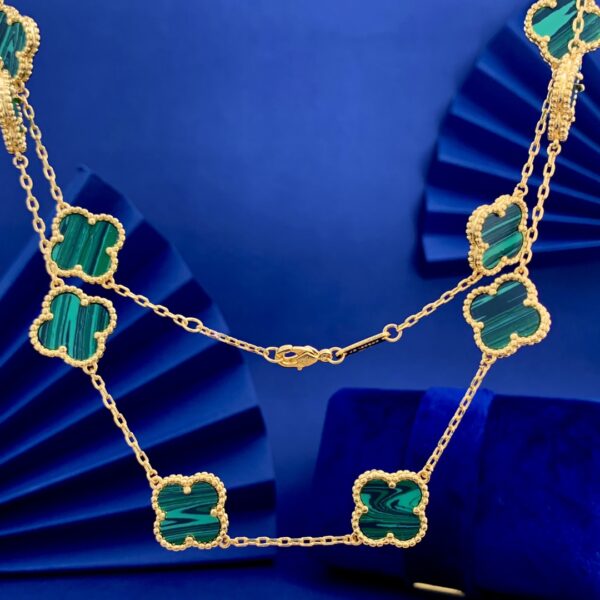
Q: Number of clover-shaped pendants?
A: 10